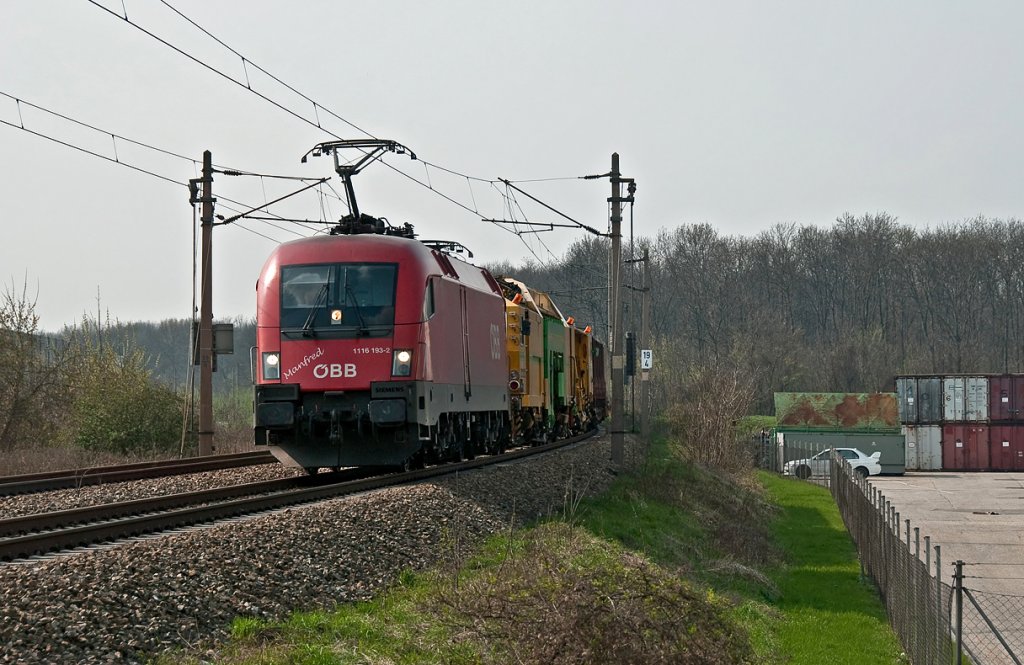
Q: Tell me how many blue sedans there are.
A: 0